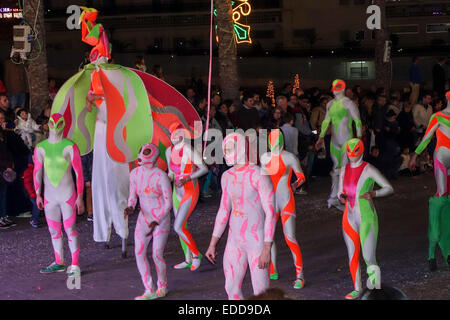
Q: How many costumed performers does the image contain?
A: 9